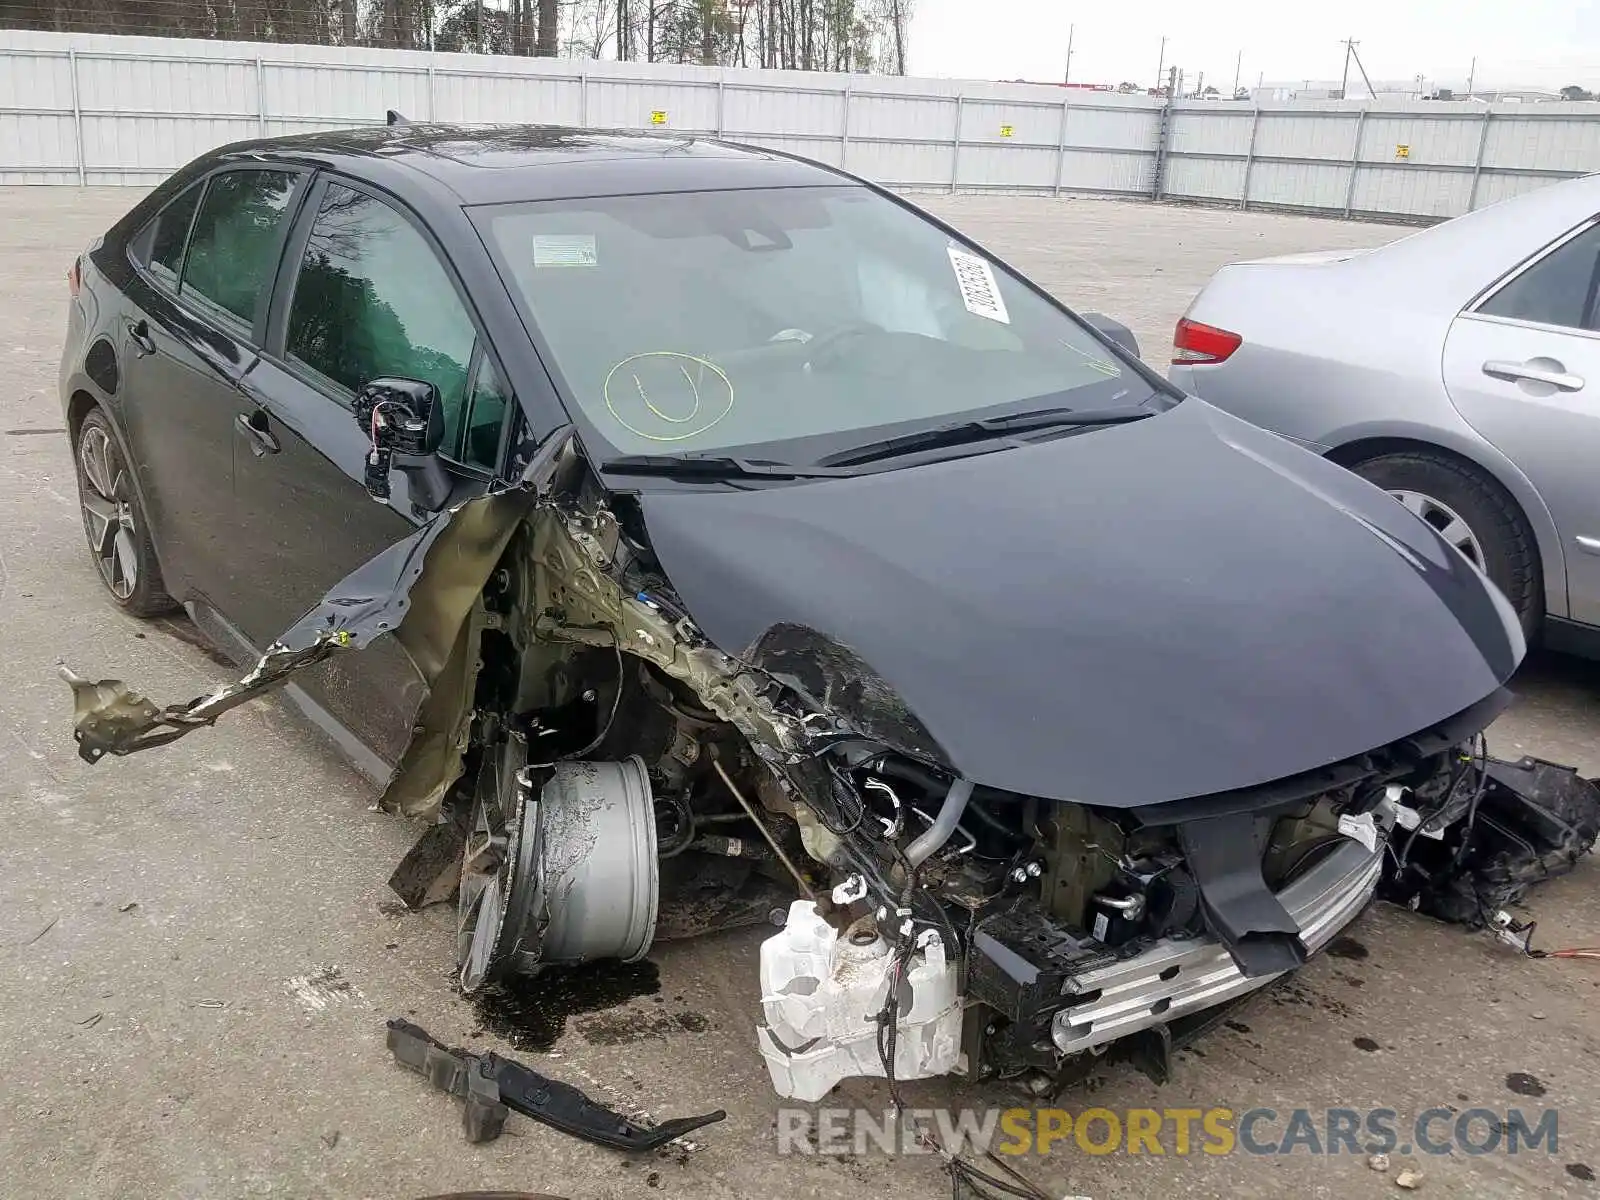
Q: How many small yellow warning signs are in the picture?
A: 3